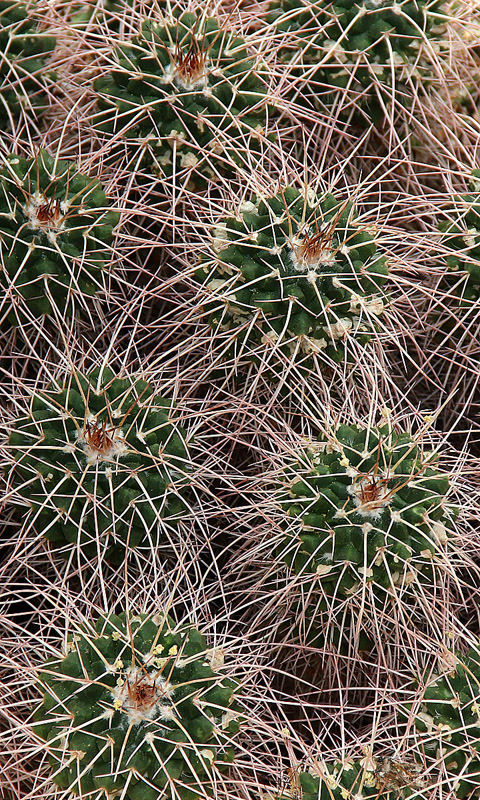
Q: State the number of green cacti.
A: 11